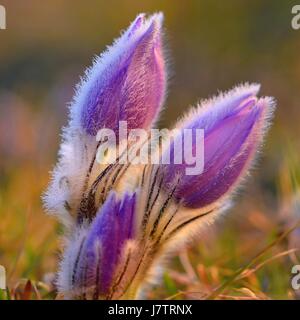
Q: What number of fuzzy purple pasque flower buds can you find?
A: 3